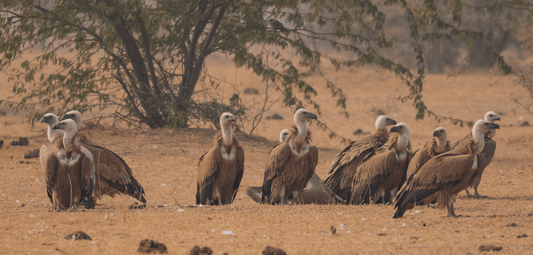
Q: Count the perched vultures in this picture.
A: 11